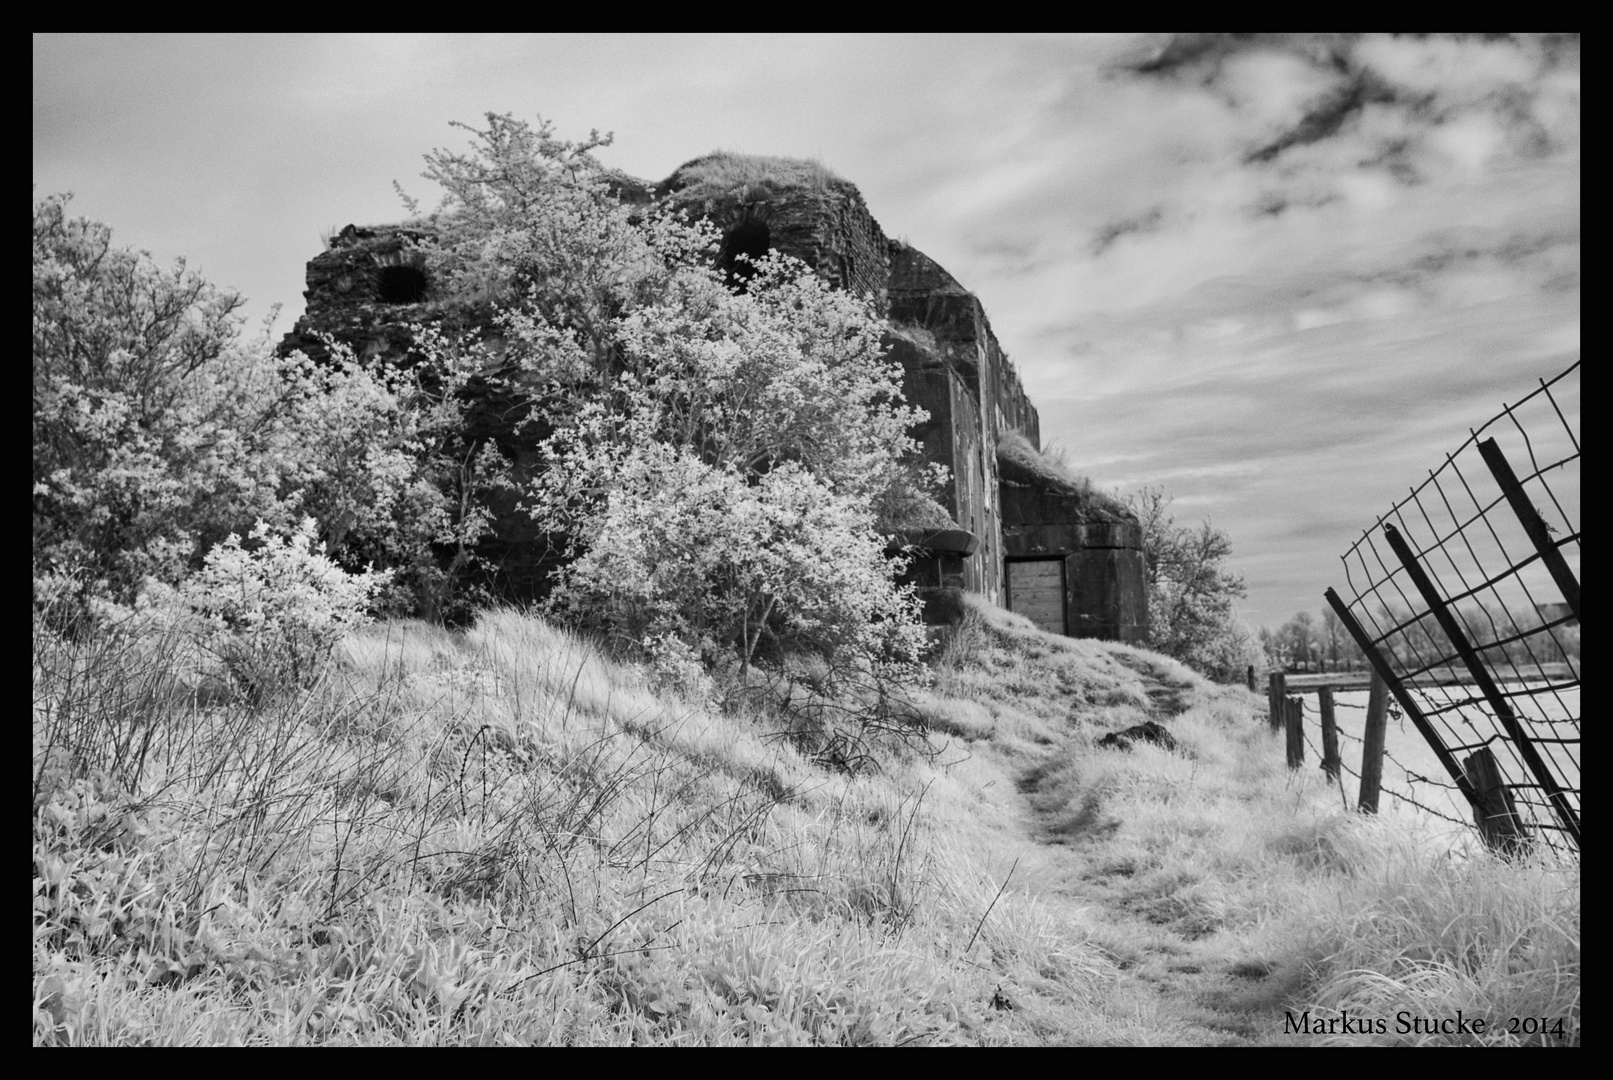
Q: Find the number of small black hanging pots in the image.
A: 0